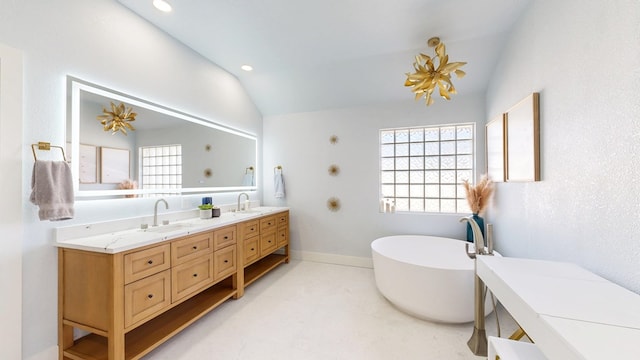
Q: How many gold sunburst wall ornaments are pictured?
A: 3